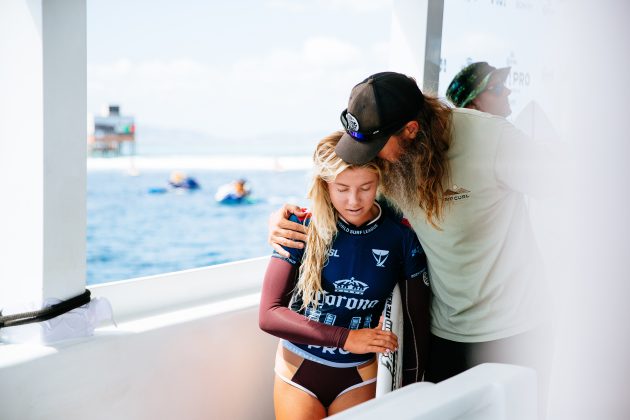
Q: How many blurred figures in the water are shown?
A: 2